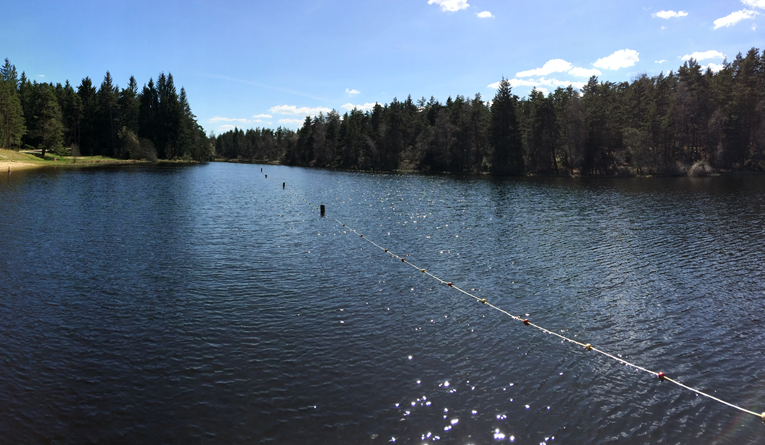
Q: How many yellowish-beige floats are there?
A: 4